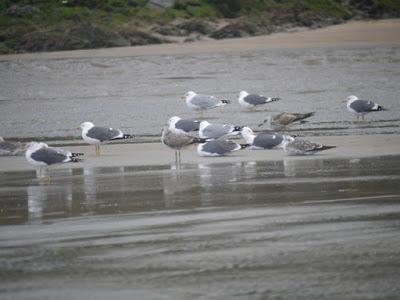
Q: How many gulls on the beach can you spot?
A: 13